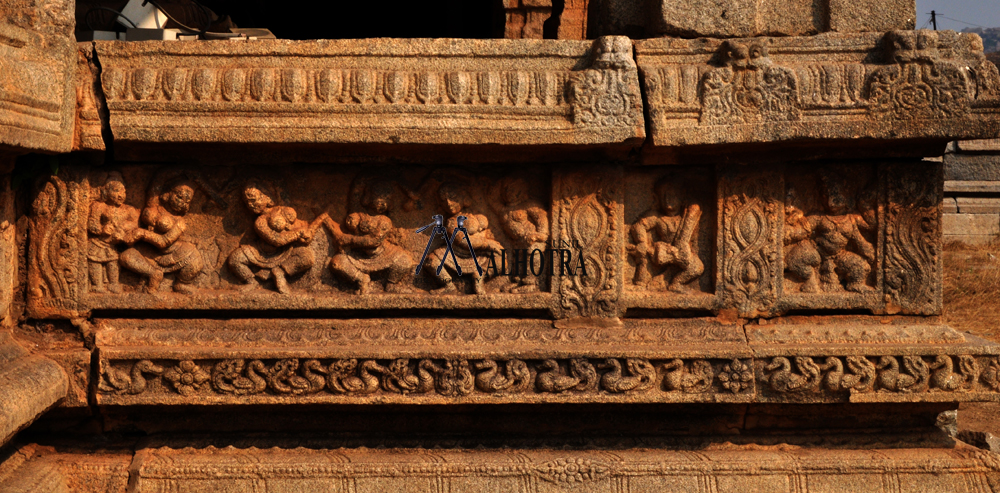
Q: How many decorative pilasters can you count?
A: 4